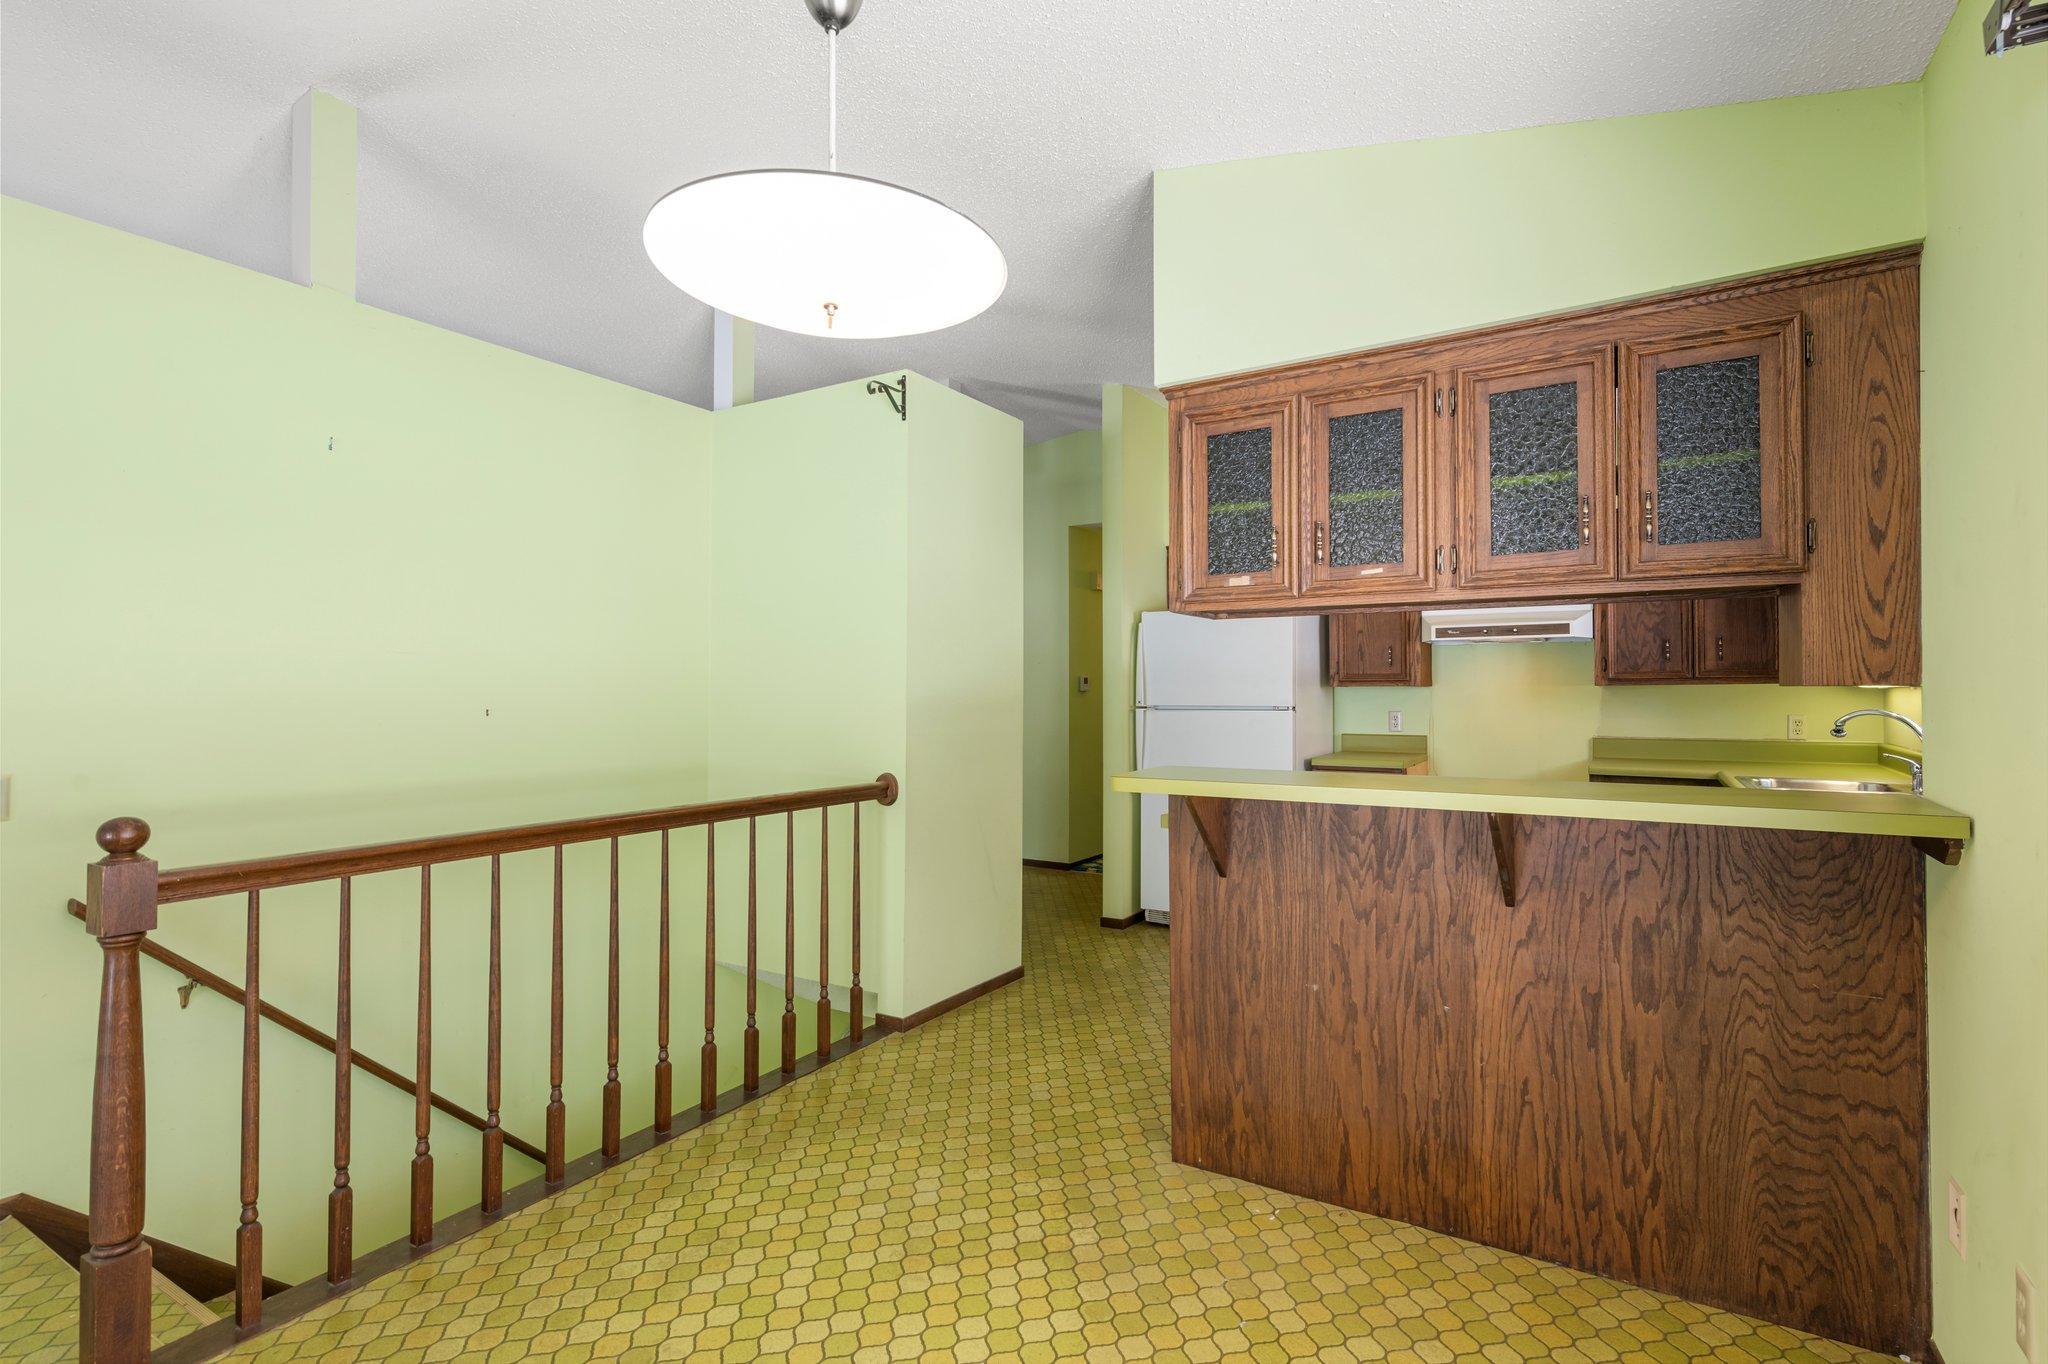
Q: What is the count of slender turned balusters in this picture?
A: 12